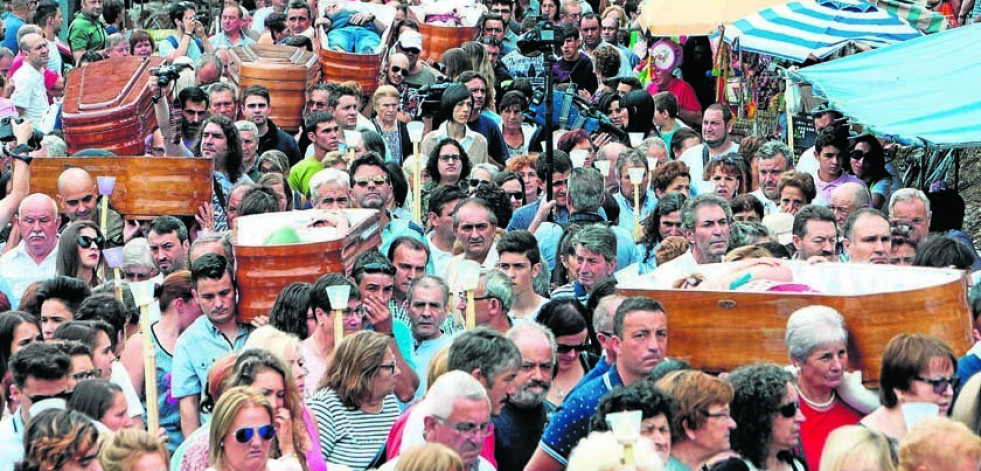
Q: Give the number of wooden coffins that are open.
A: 4